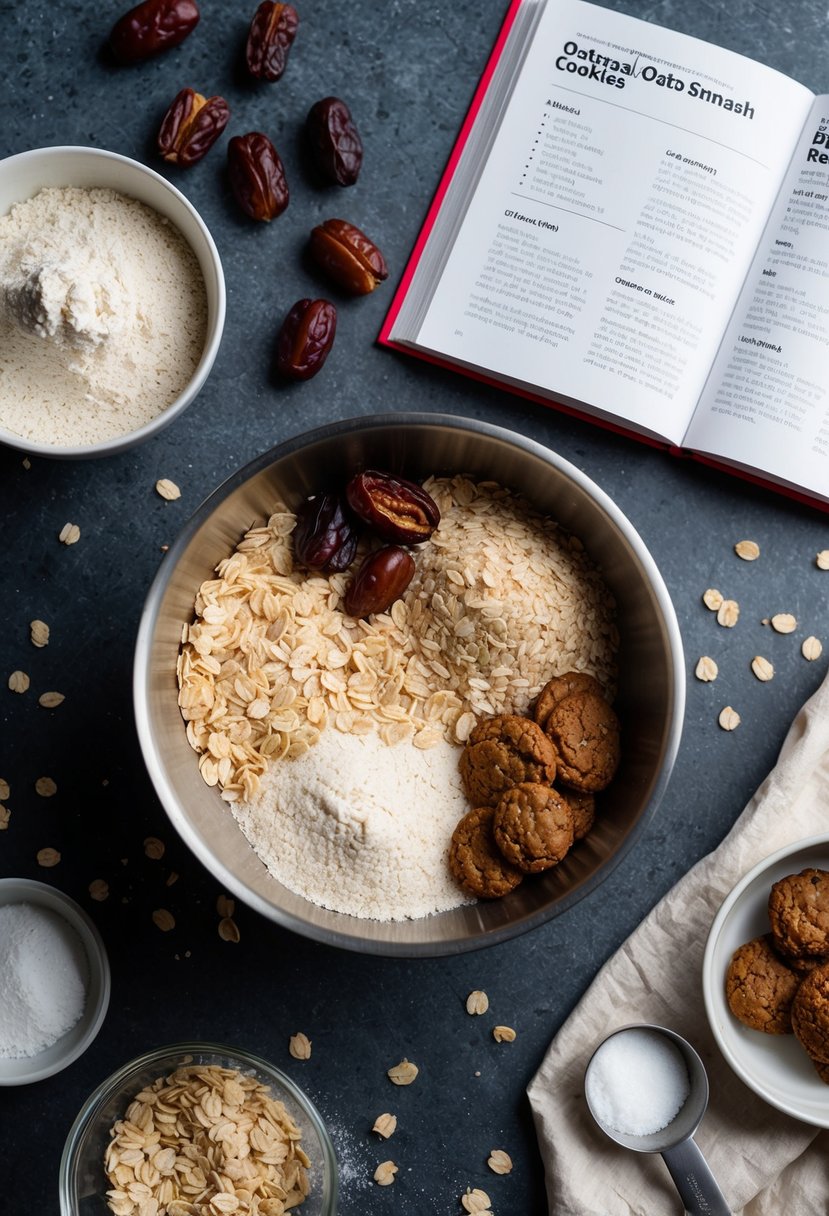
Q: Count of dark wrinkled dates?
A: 10